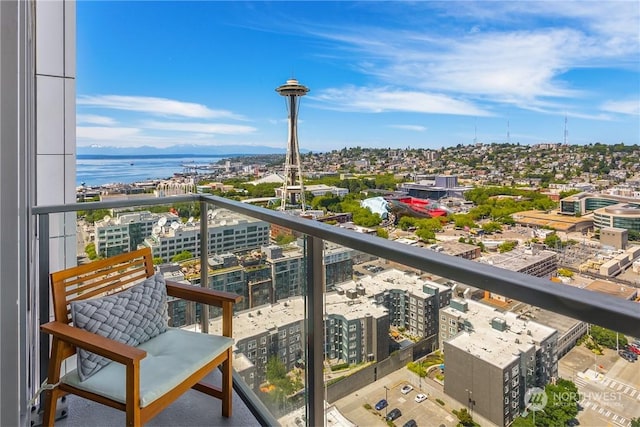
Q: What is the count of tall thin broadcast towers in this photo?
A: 3